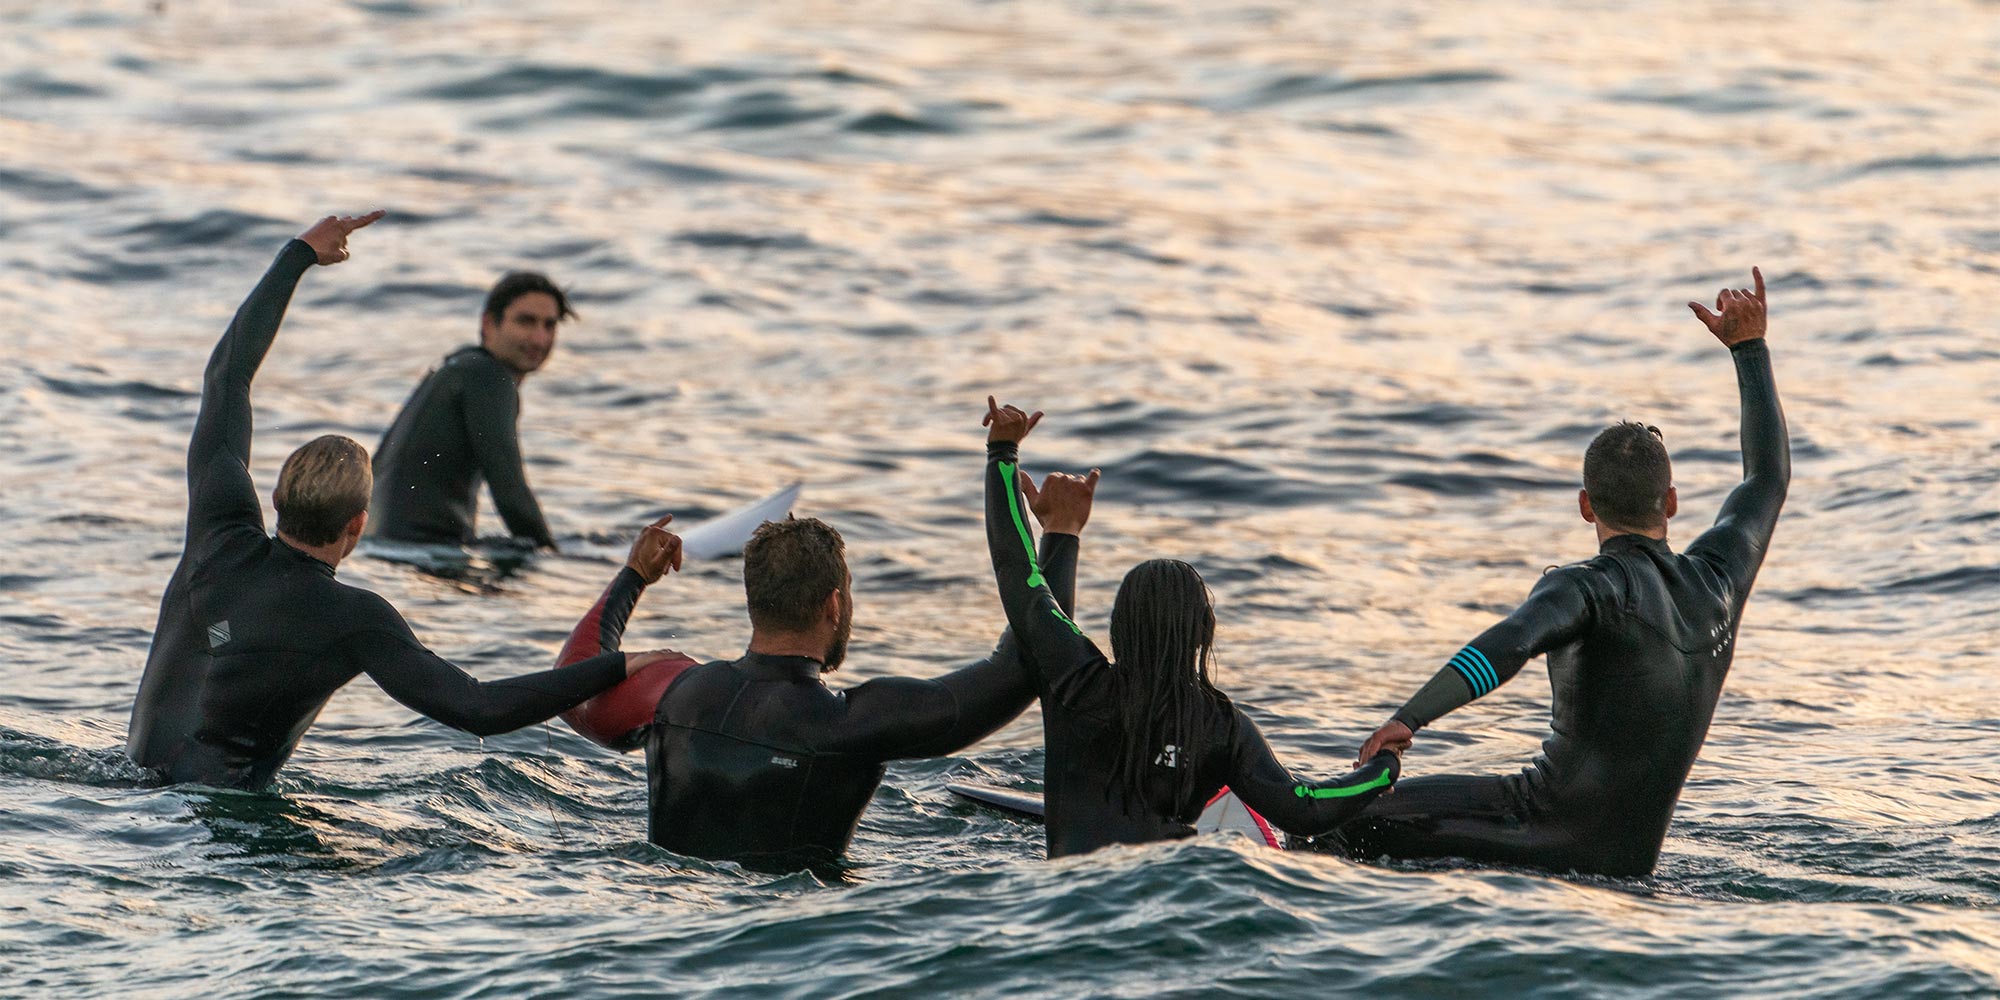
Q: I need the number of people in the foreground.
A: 4